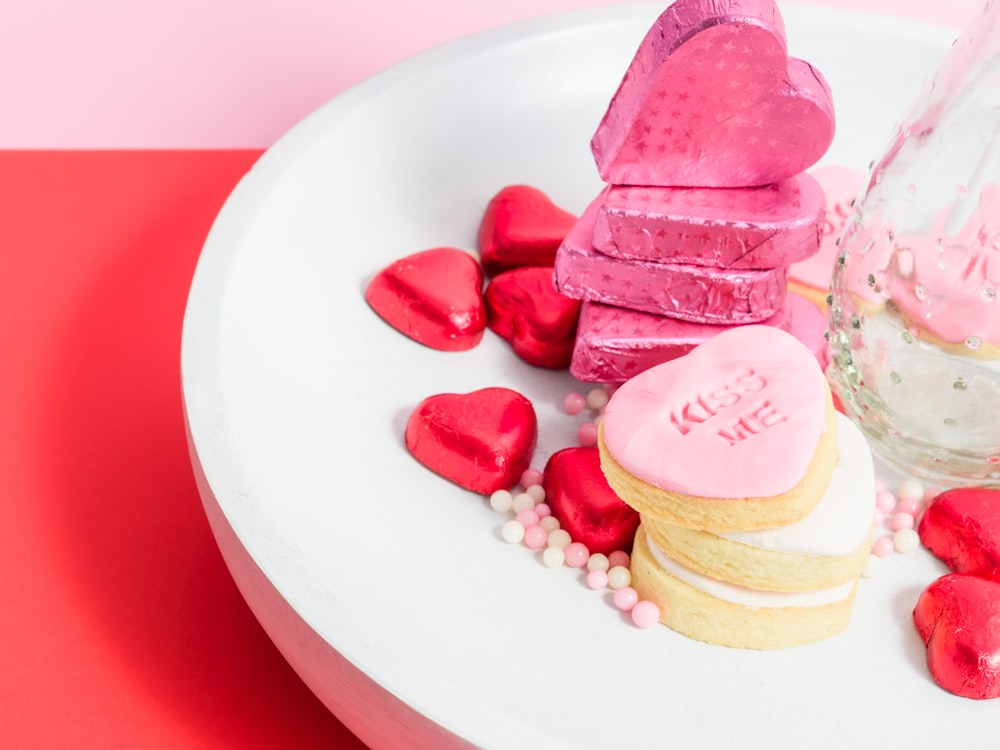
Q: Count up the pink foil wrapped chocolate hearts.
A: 4